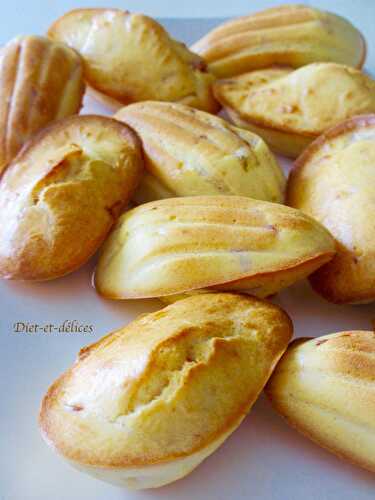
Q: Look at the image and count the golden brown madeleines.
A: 10